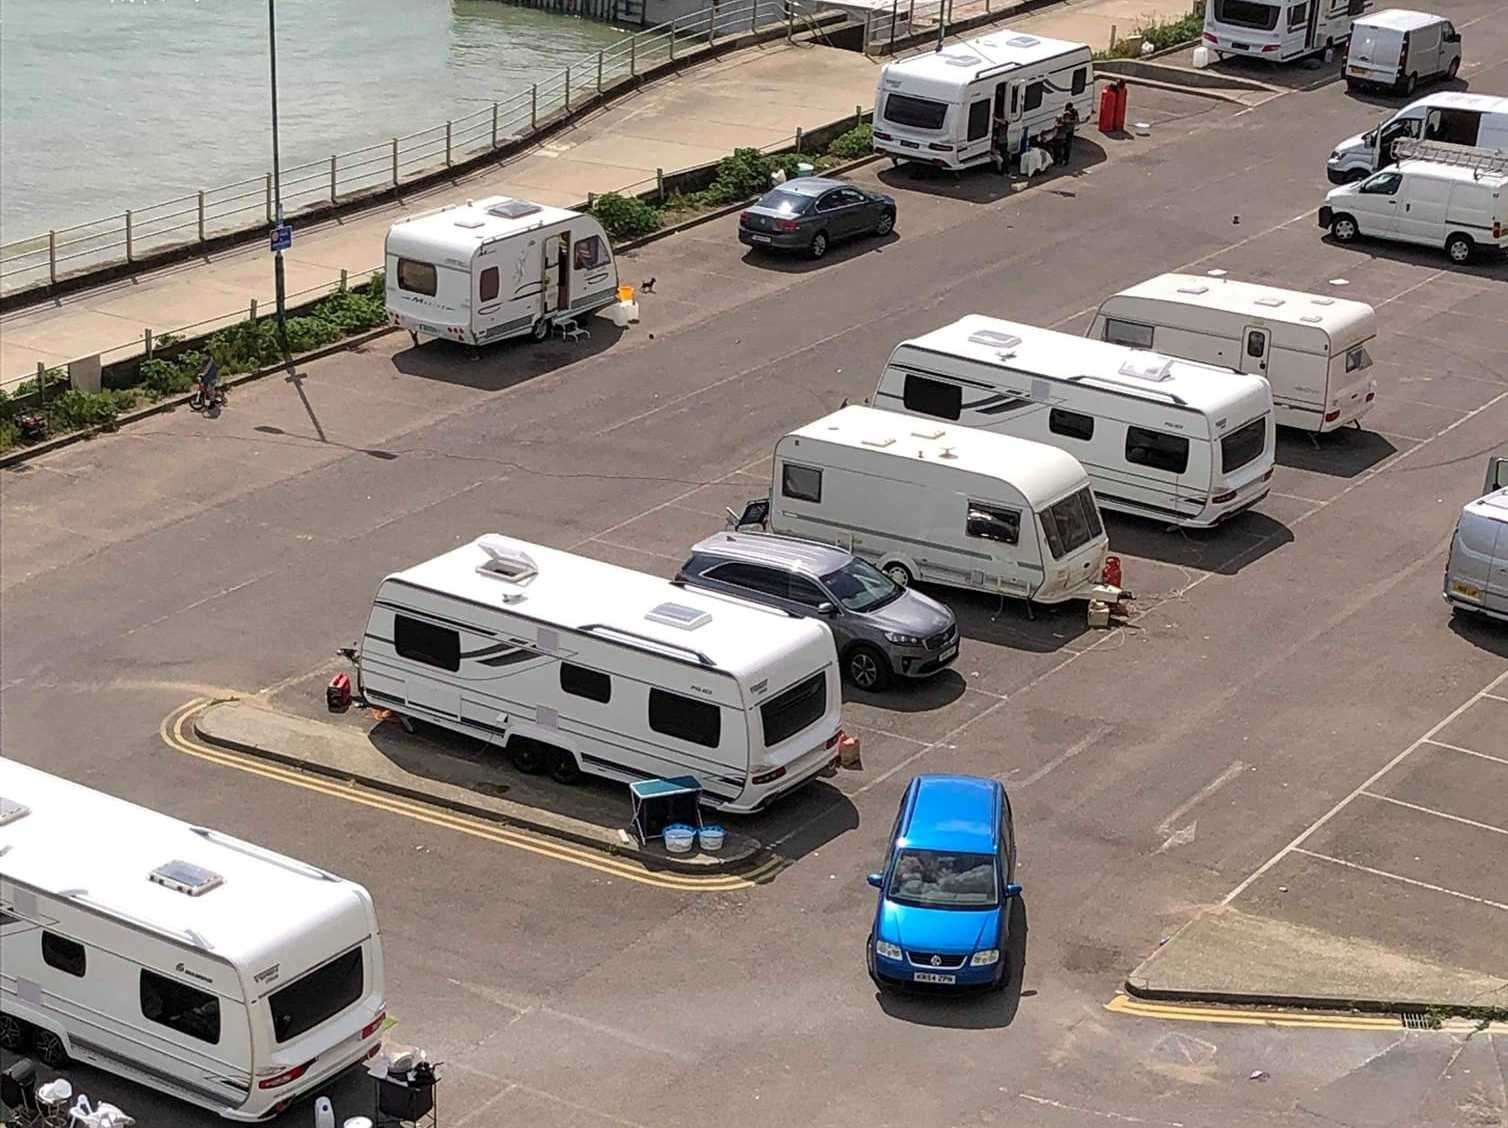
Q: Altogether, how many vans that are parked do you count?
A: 4